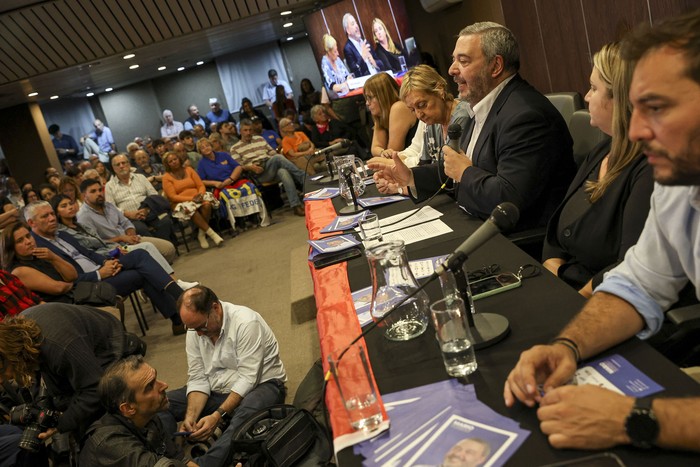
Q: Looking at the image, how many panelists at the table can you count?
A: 5